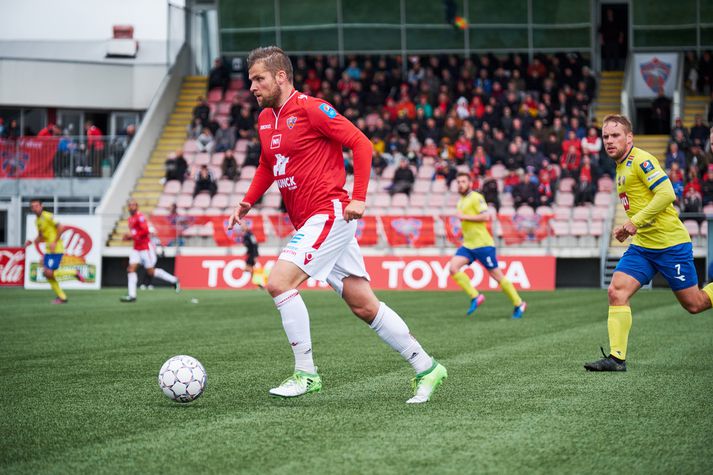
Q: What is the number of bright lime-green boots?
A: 2